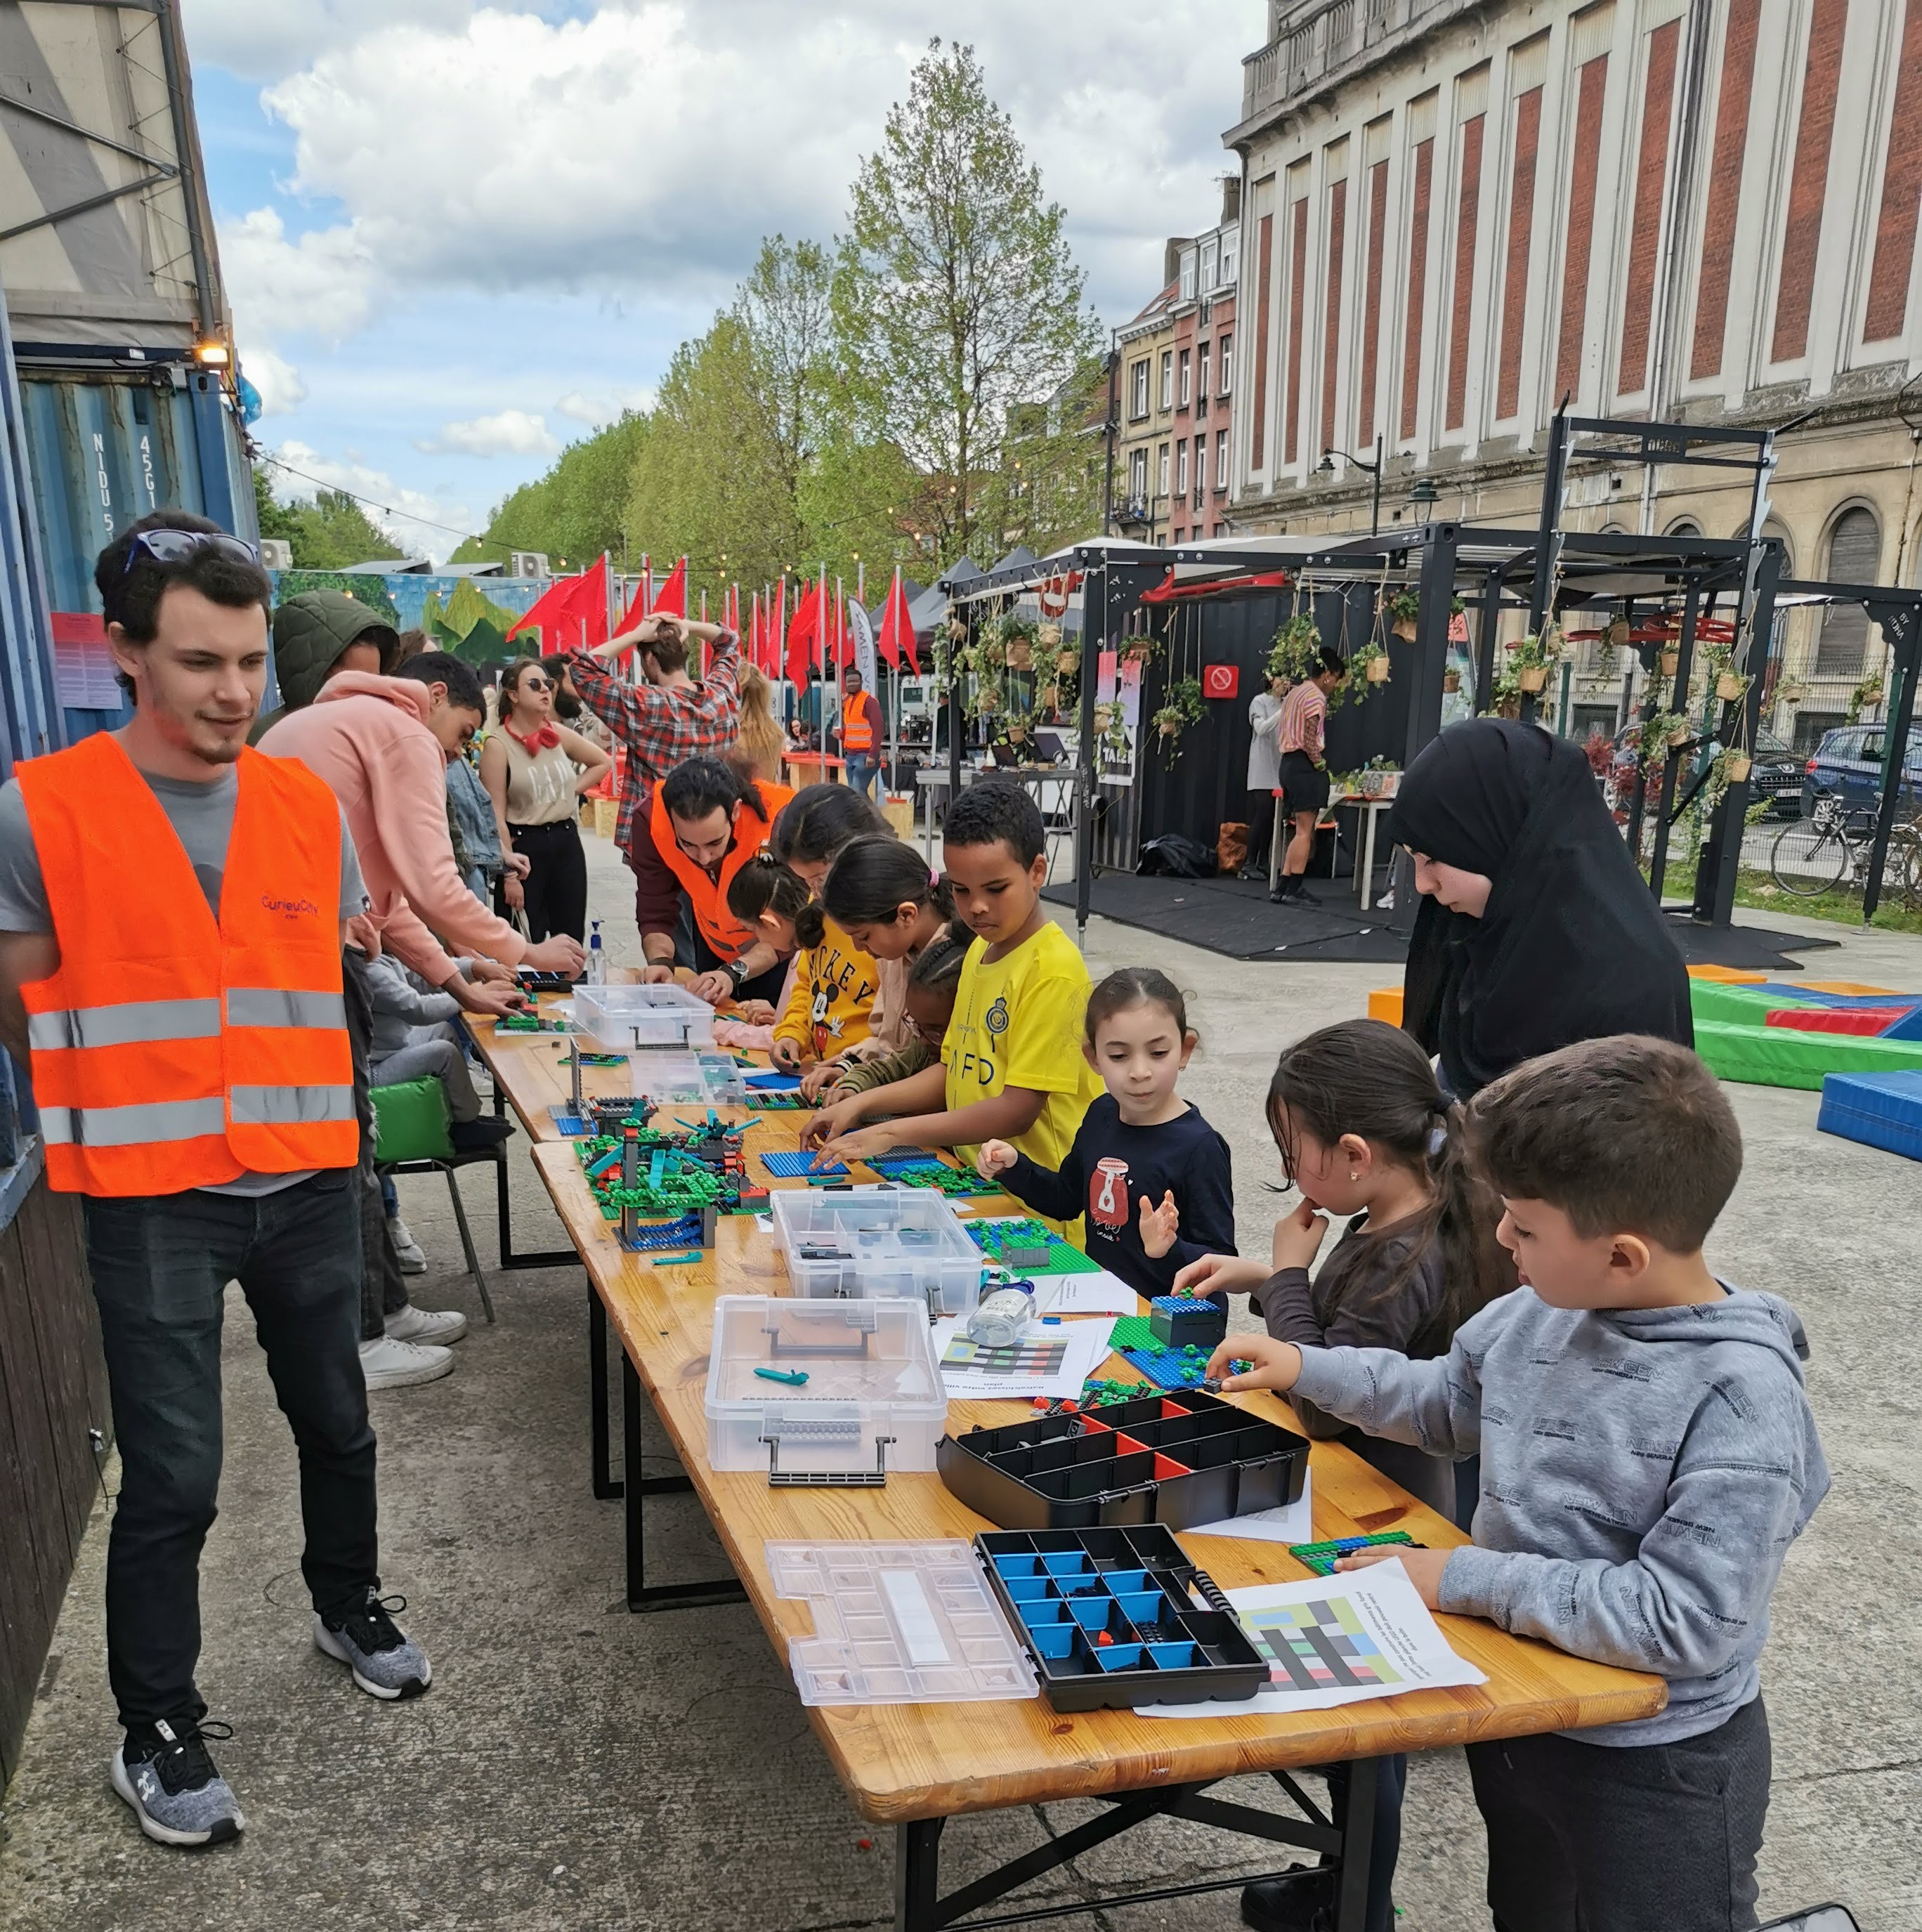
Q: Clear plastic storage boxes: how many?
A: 4